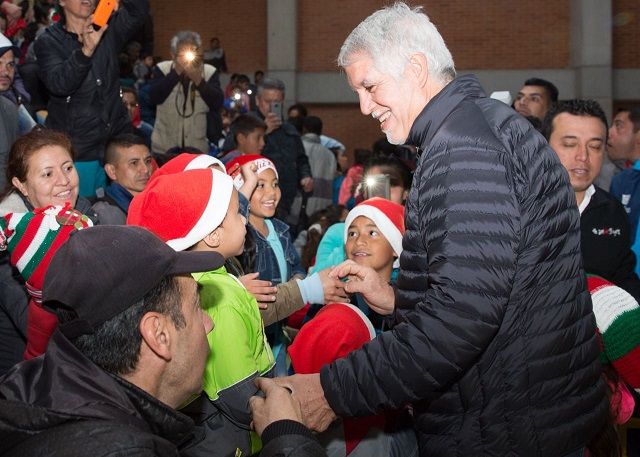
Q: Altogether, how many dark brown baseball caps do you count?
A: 1